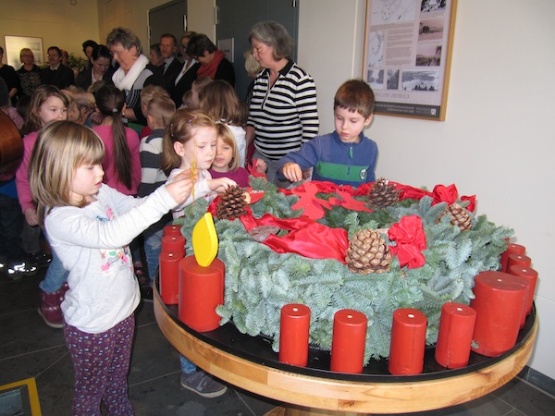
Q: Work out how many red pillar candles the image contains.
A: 12